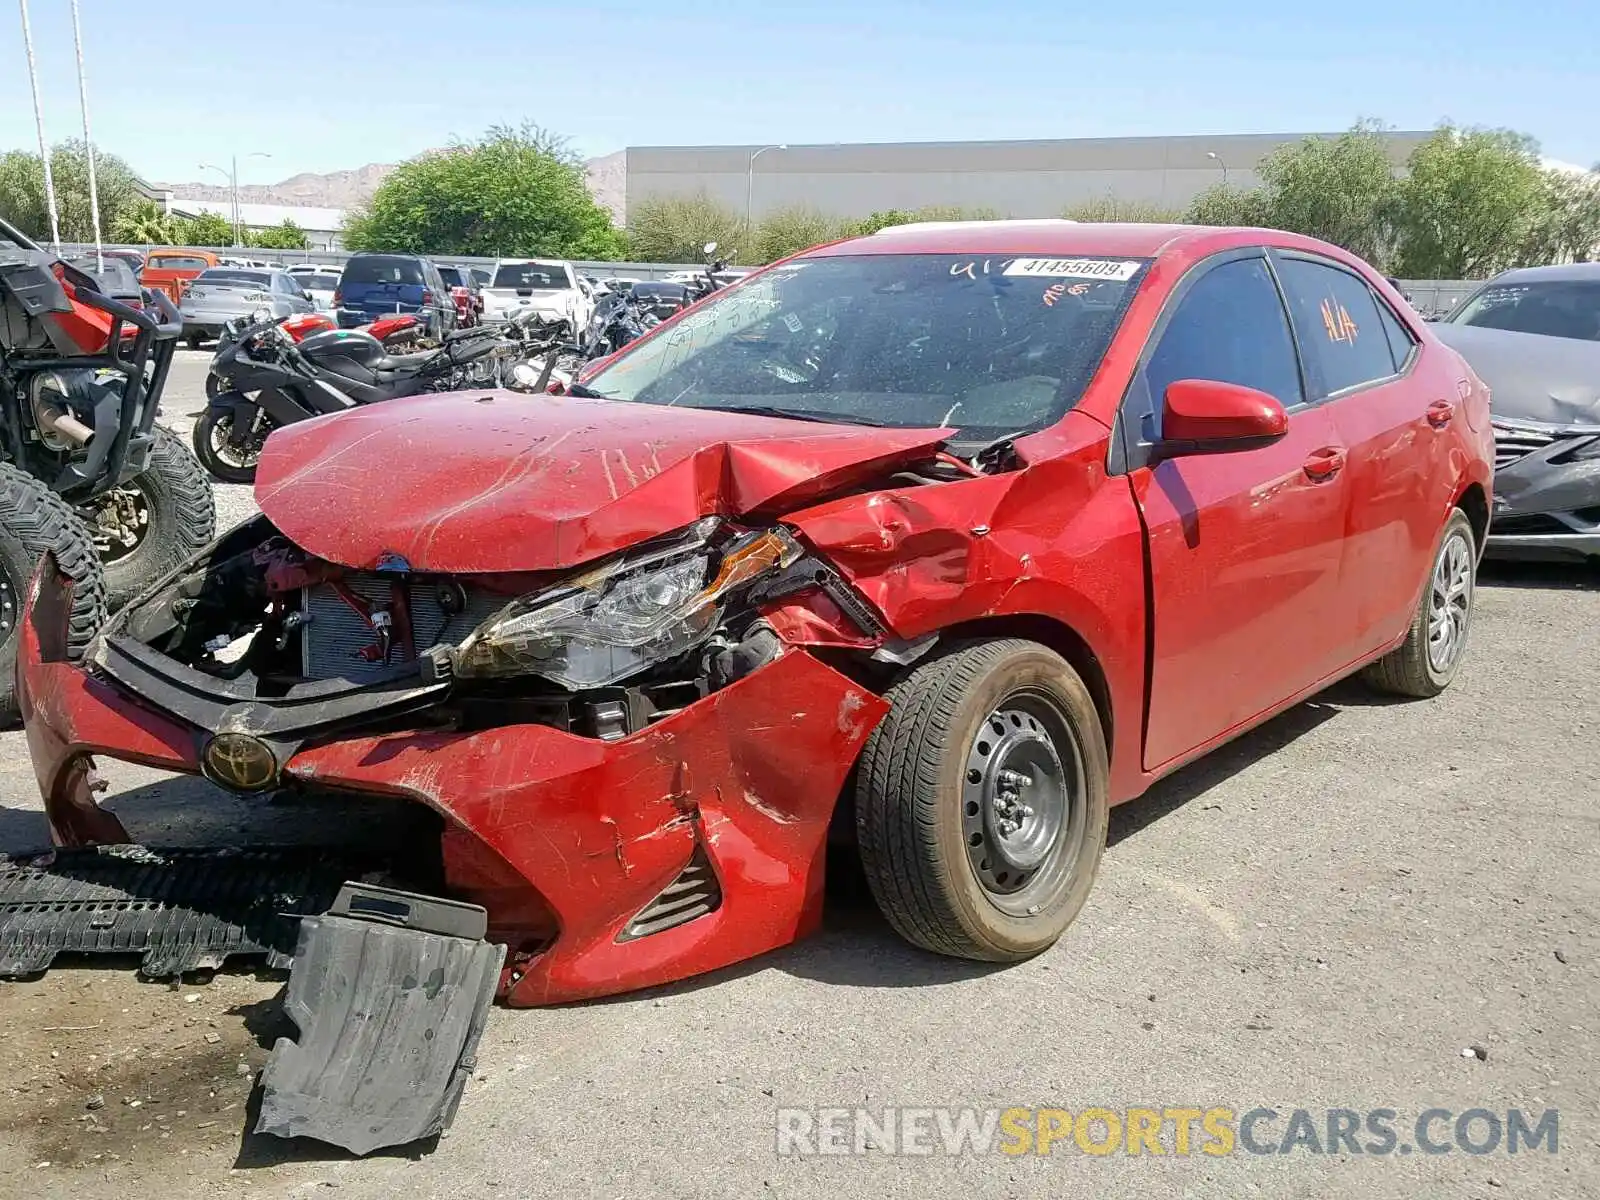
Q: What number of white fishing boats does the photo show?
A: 0